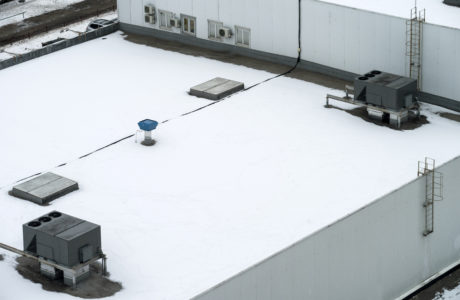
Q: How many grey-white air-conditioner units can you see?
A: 4